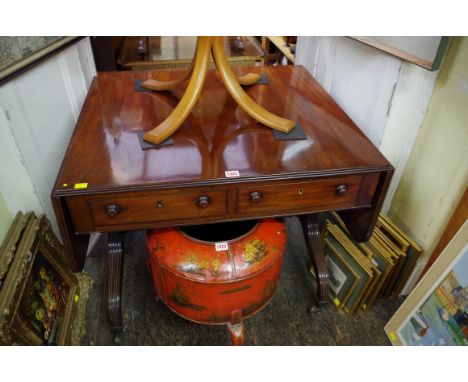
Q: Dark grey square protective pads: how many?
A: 4